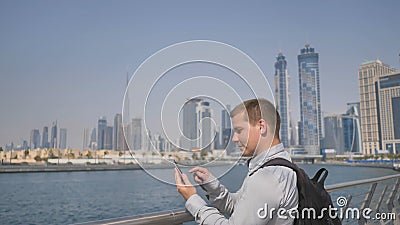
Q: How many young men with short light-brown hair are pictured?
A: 1